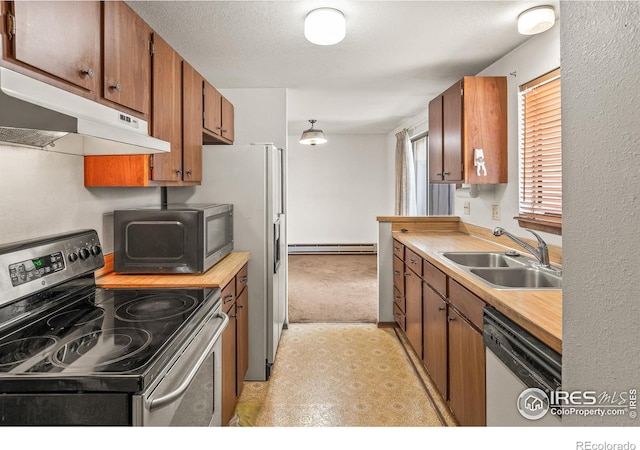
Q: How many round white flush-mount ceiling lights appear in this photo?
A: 2